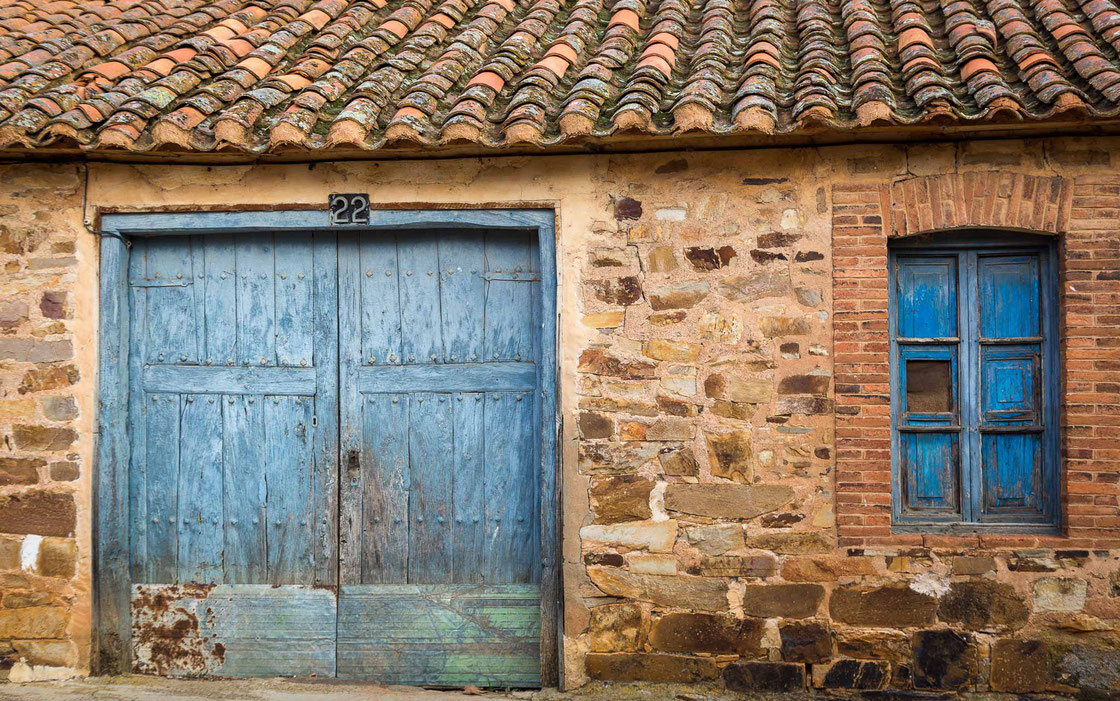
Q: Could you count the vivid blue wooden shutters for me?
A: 2